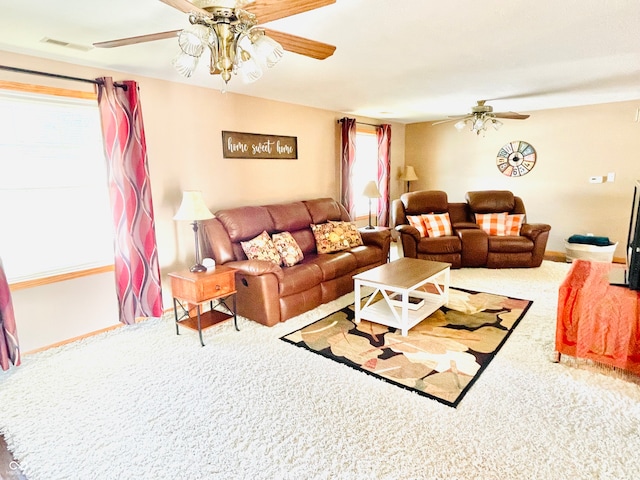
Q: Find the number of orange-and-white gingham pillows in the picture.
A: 4